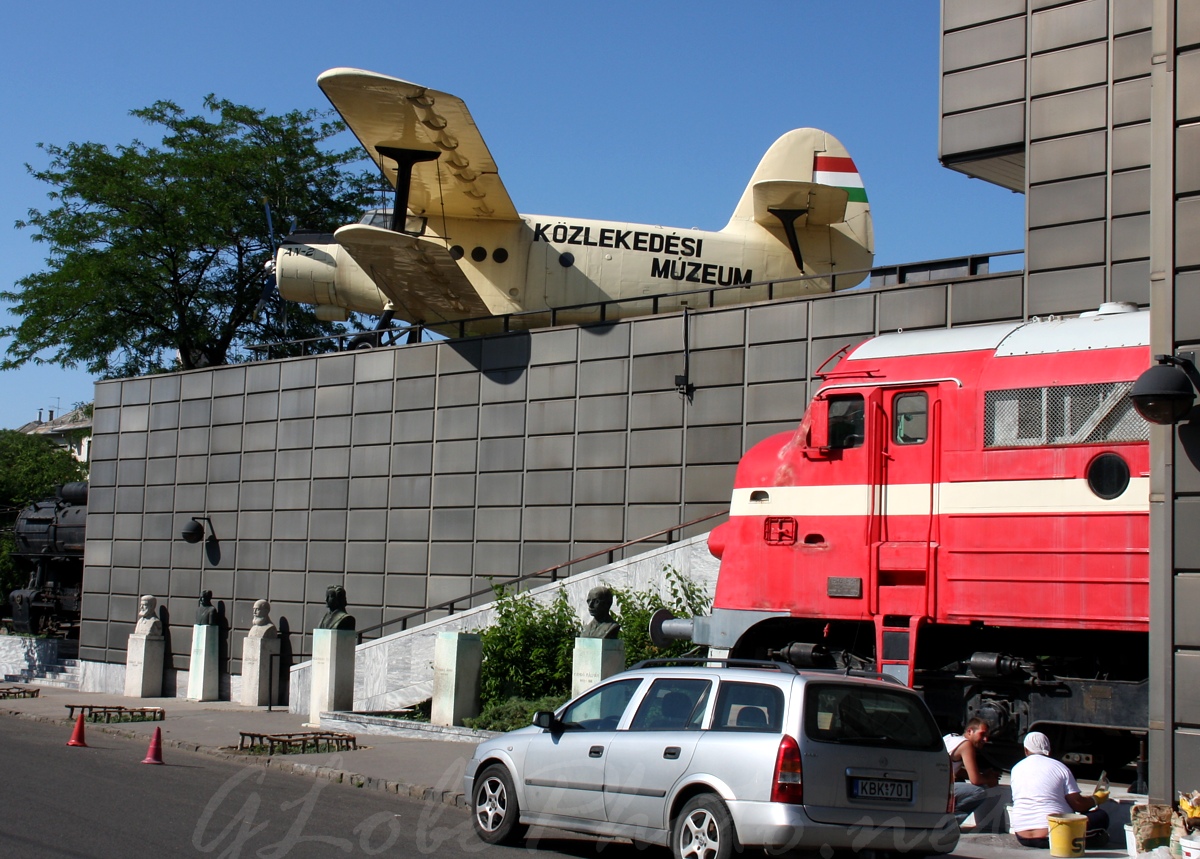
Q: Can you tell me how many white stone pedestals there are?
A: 6